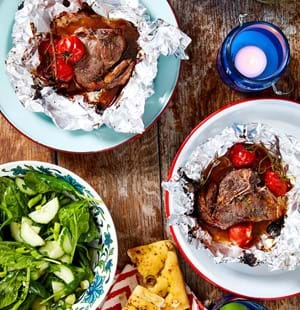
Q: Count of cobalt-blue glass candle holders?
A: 1